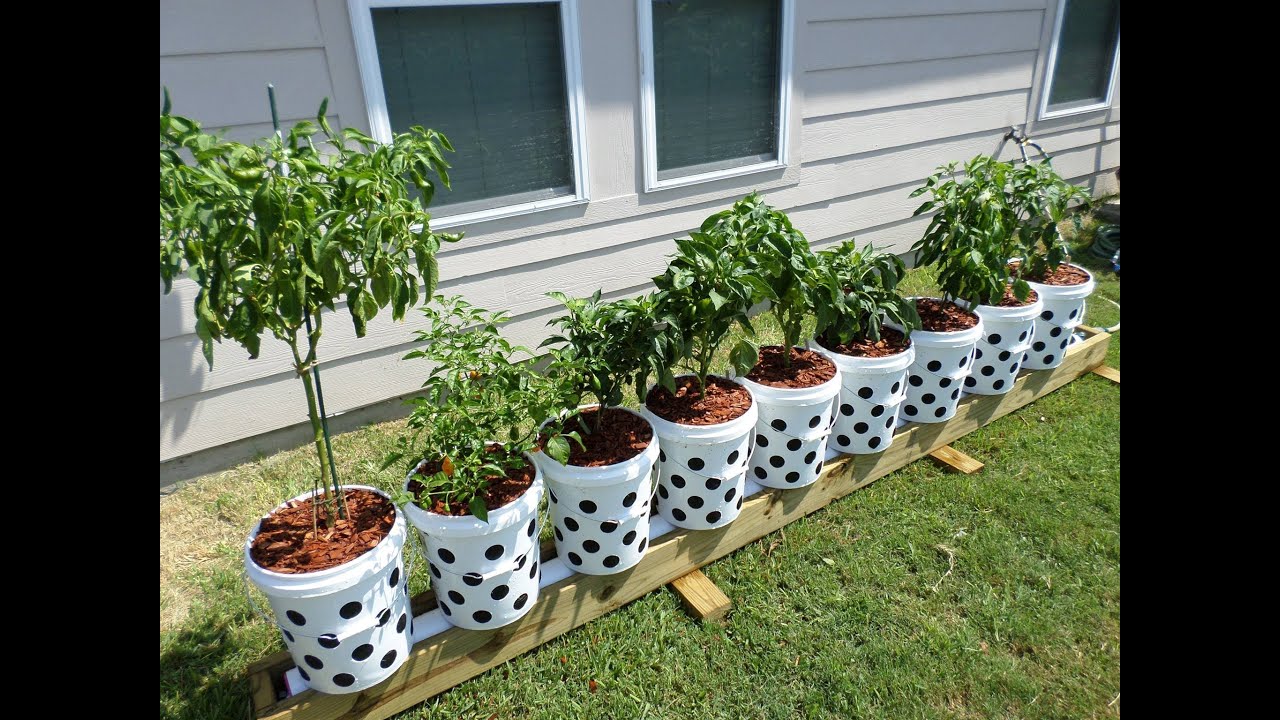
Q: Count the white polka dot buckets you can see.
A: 9